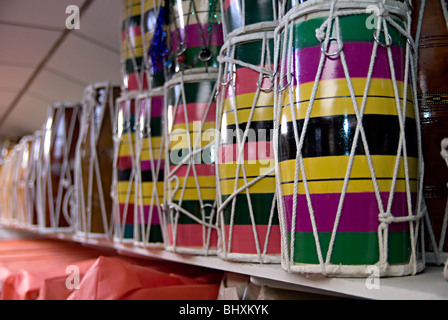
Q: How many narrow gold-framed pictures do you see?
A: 0